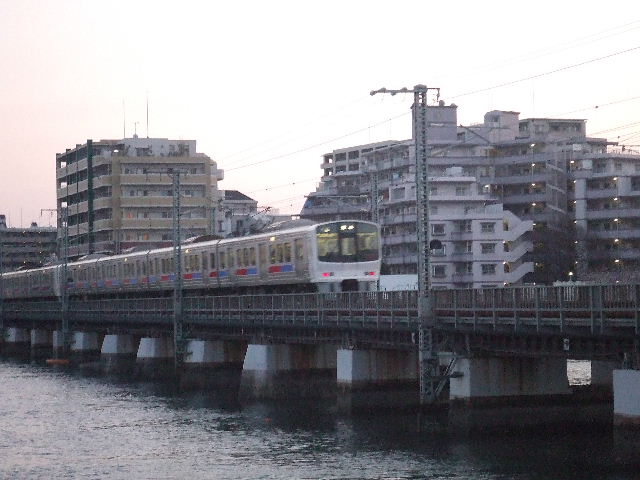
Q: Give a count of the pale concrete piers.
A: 11